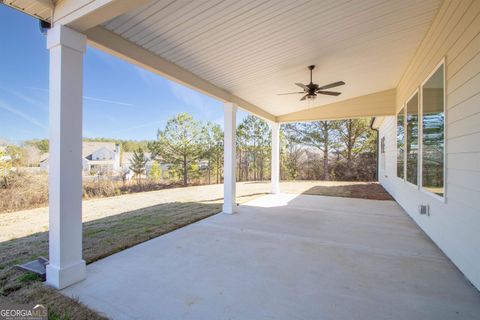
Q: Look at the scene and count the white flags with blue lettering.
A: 0